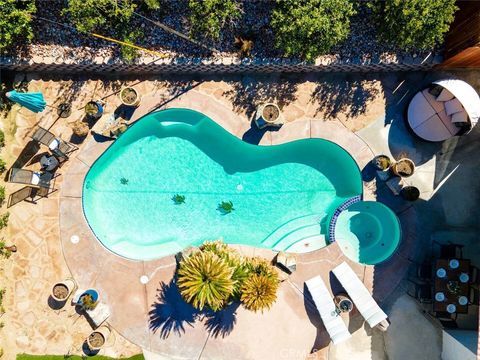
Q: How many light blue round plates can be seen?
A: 6